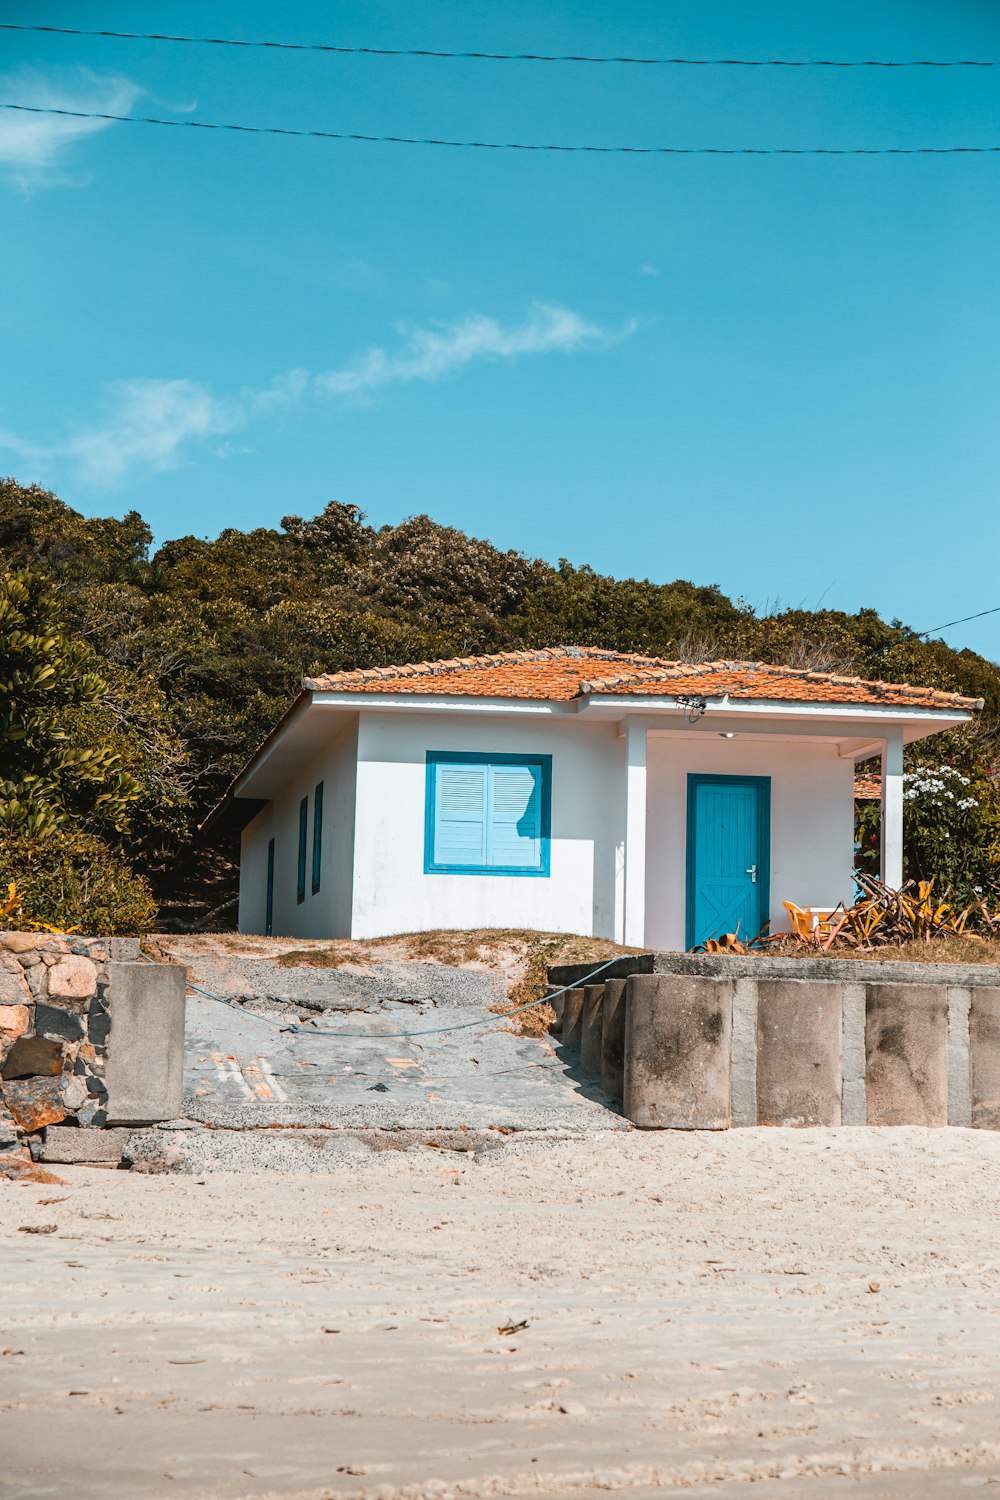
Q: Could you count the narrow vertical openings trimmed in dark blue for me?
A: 3